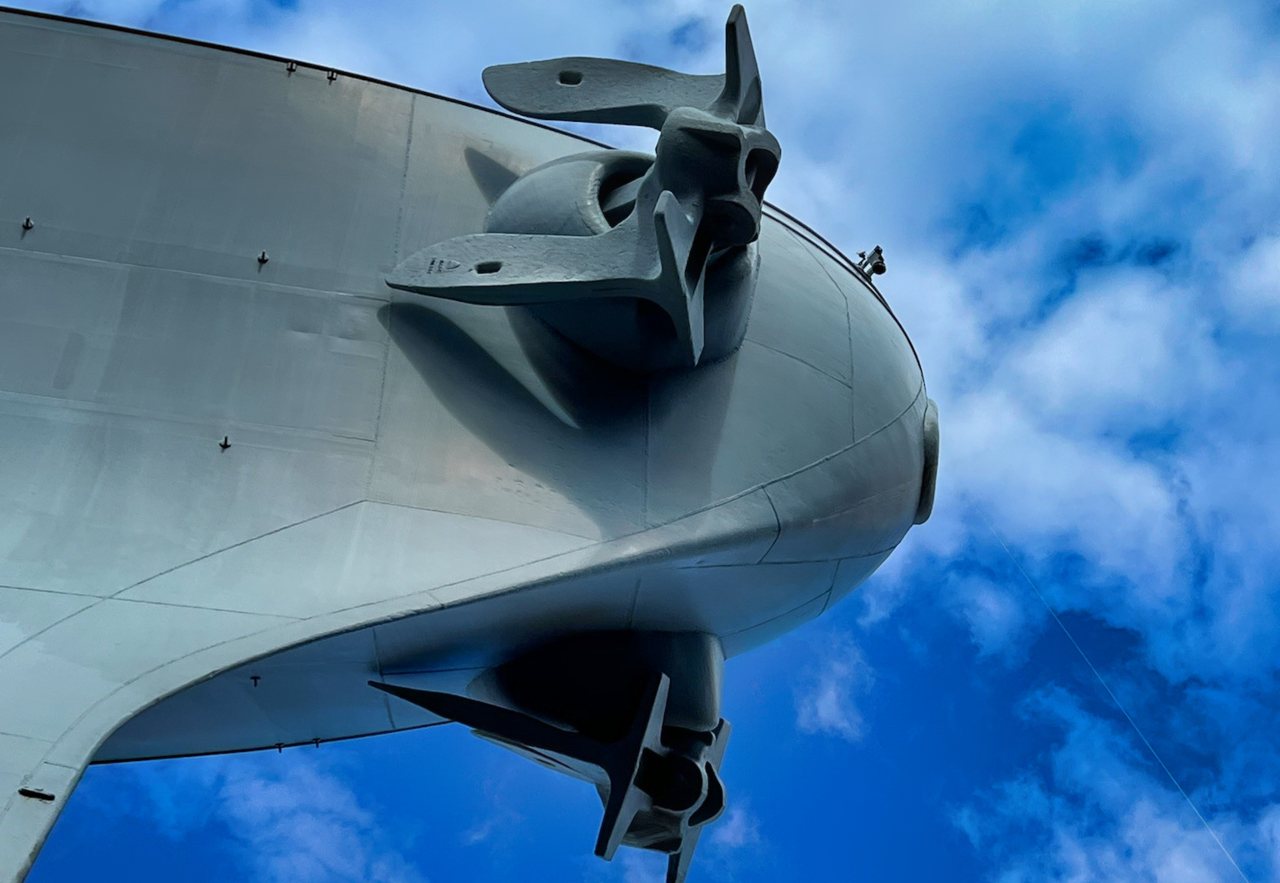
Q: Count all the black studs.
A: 8